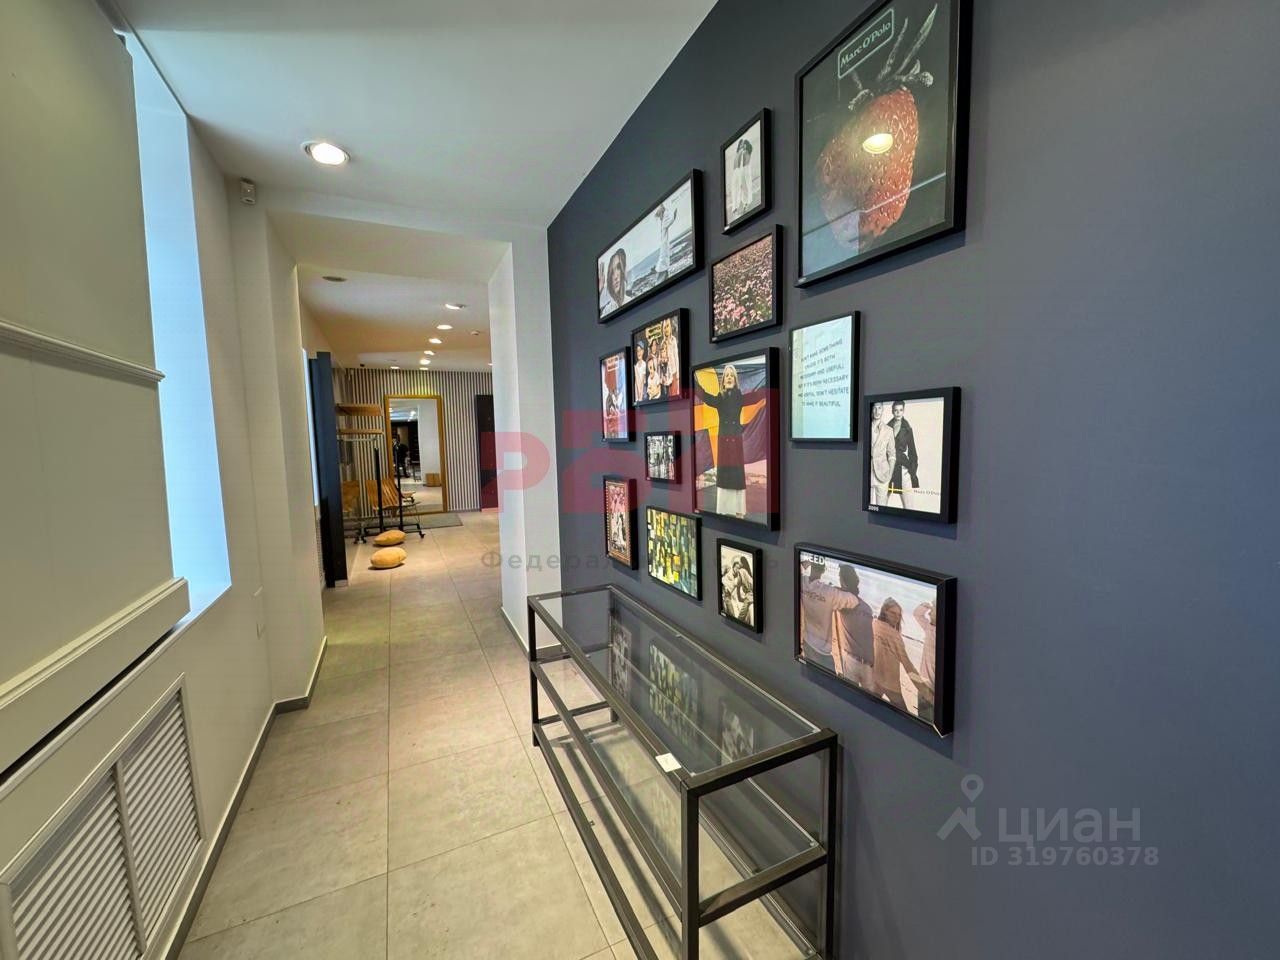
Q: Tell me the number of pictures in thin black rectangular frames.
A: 14